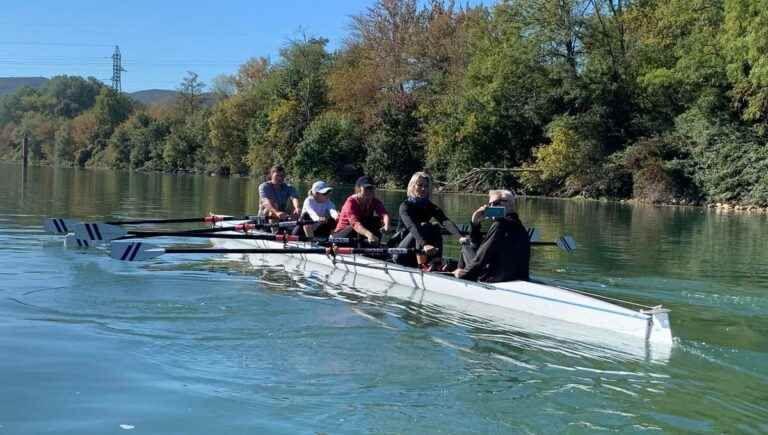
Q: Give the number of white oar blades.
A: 6